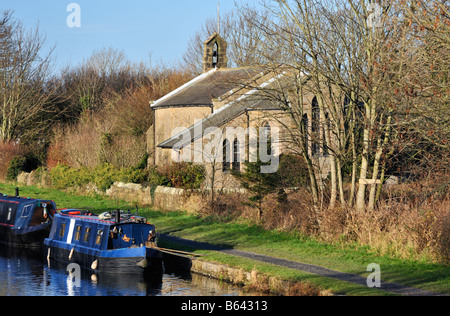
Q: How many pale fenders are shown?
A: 3